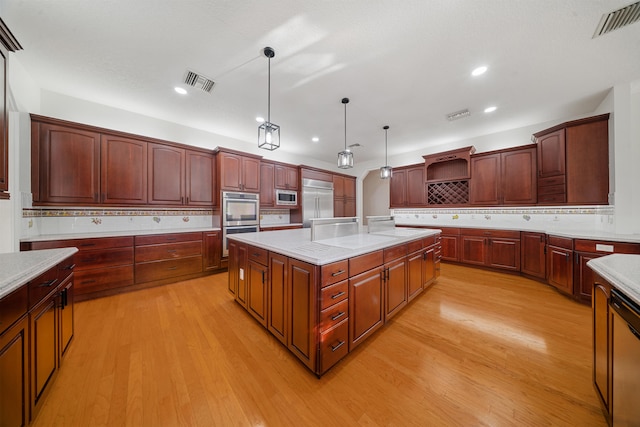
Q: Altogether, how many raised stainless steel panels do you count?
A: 2